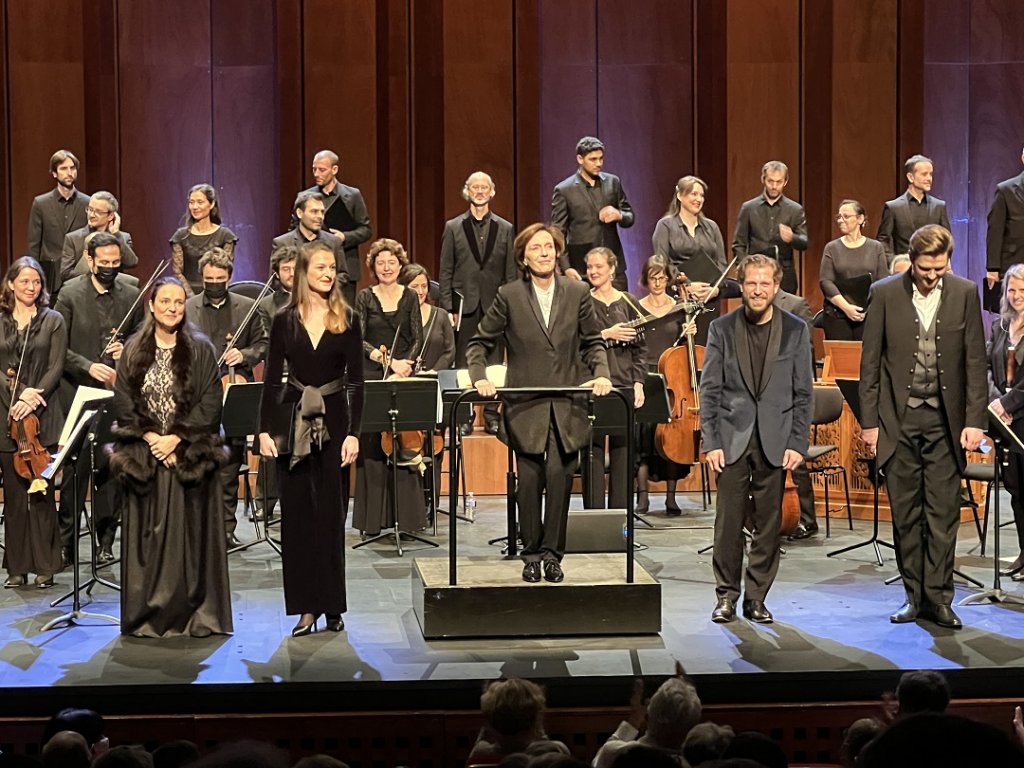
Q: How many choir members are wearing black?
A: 12